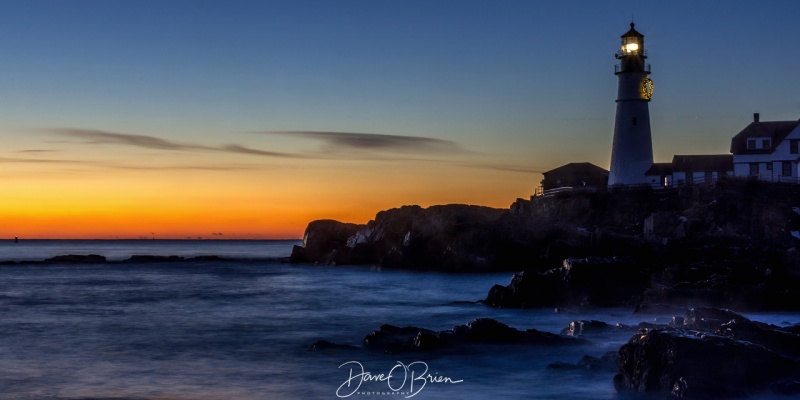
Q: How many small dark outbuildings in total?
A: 1